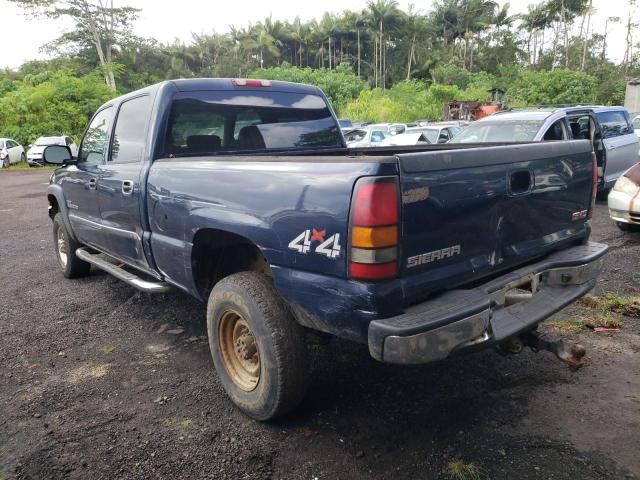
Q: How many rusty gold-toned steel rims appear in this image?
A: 1